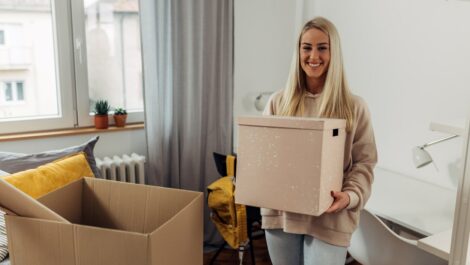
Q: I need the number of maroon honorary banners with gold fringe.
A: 0